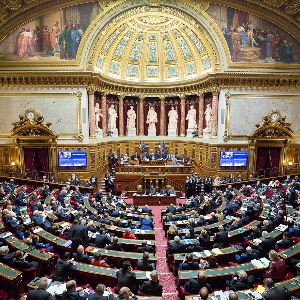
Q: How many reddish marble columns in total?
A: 8